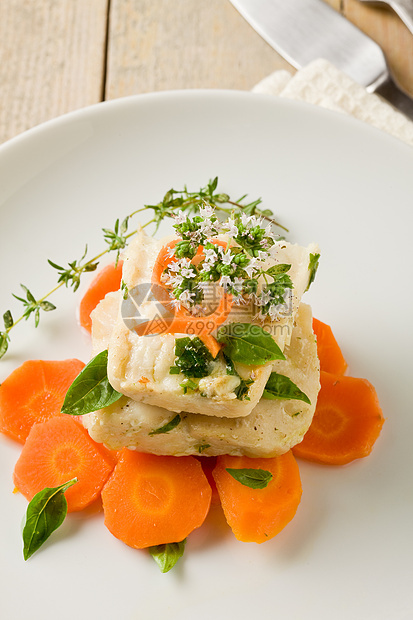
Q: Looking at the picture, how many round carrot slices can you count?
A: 7